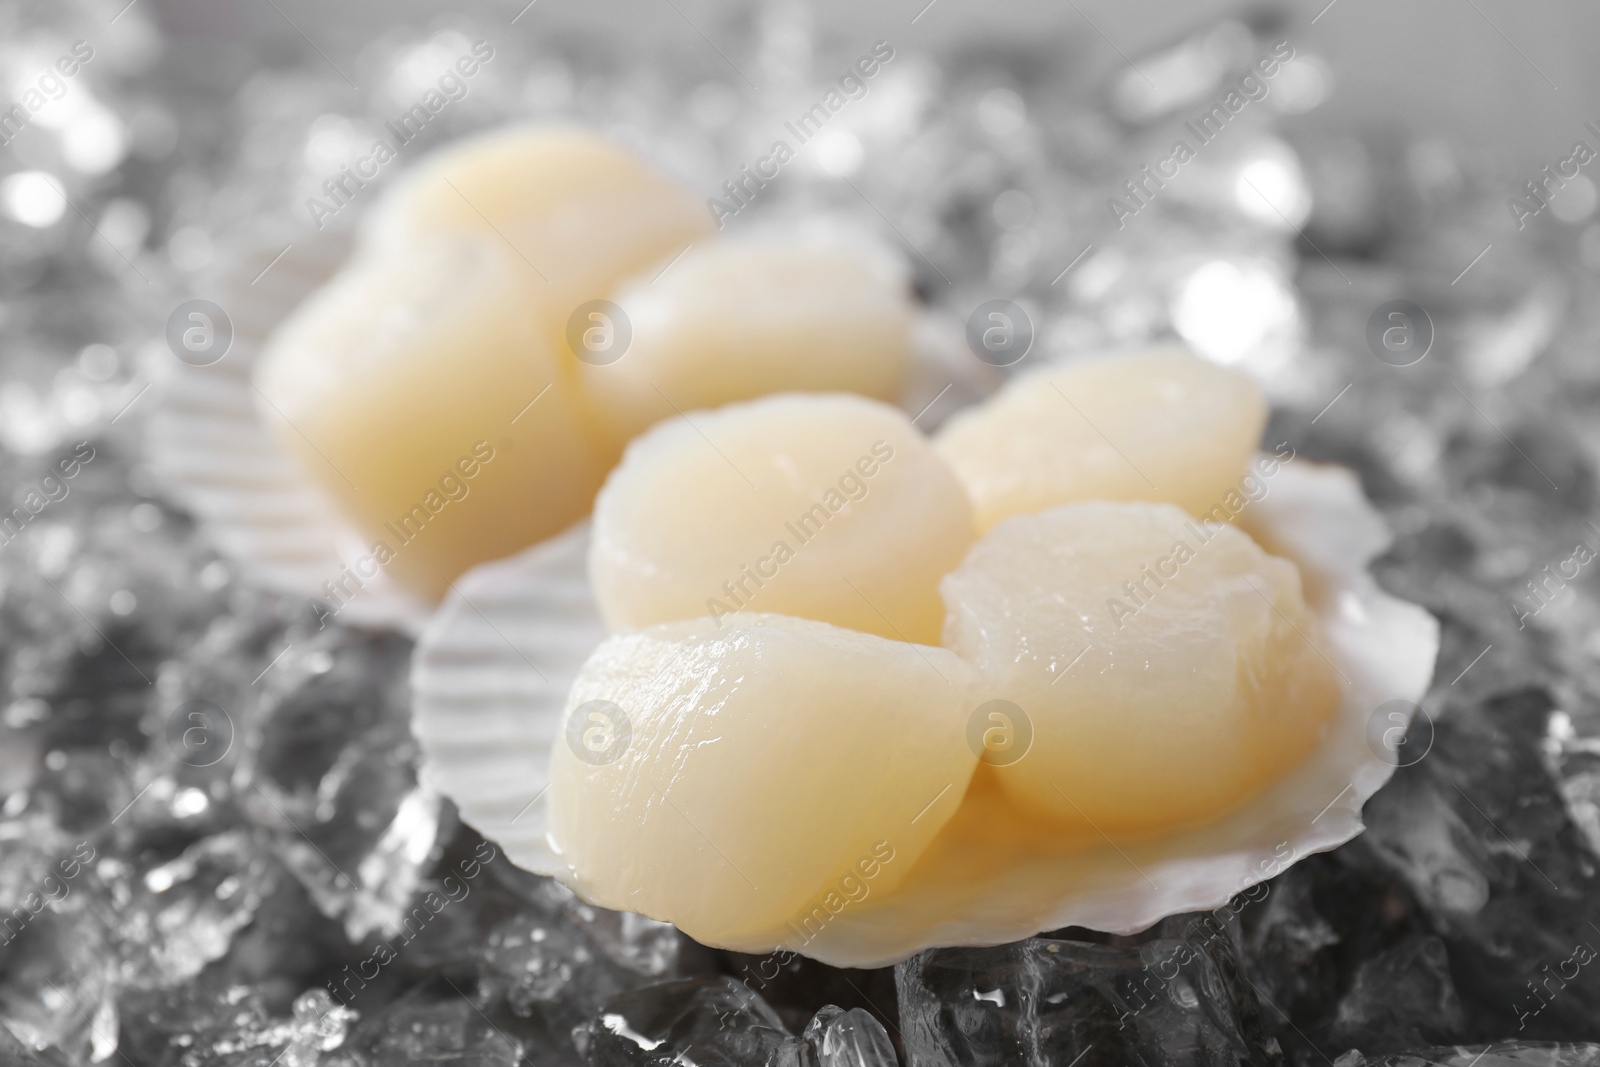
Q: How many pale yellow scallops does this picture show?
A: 7